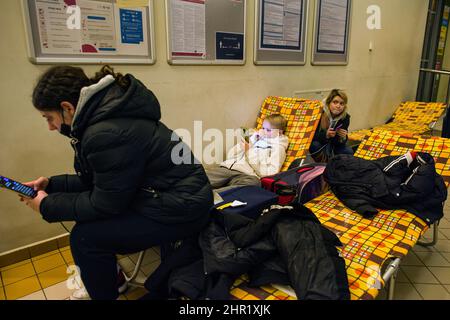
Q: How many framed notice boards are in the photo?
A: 4